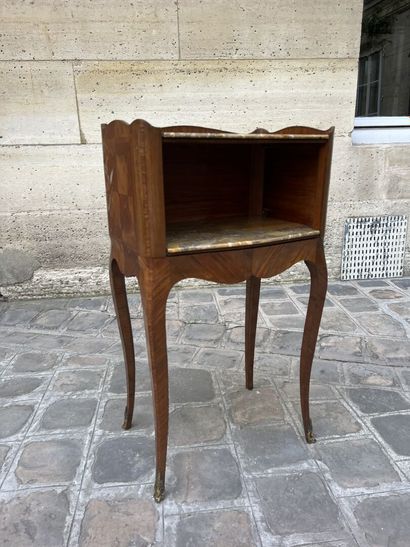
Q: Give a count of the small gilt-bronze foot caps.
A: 3